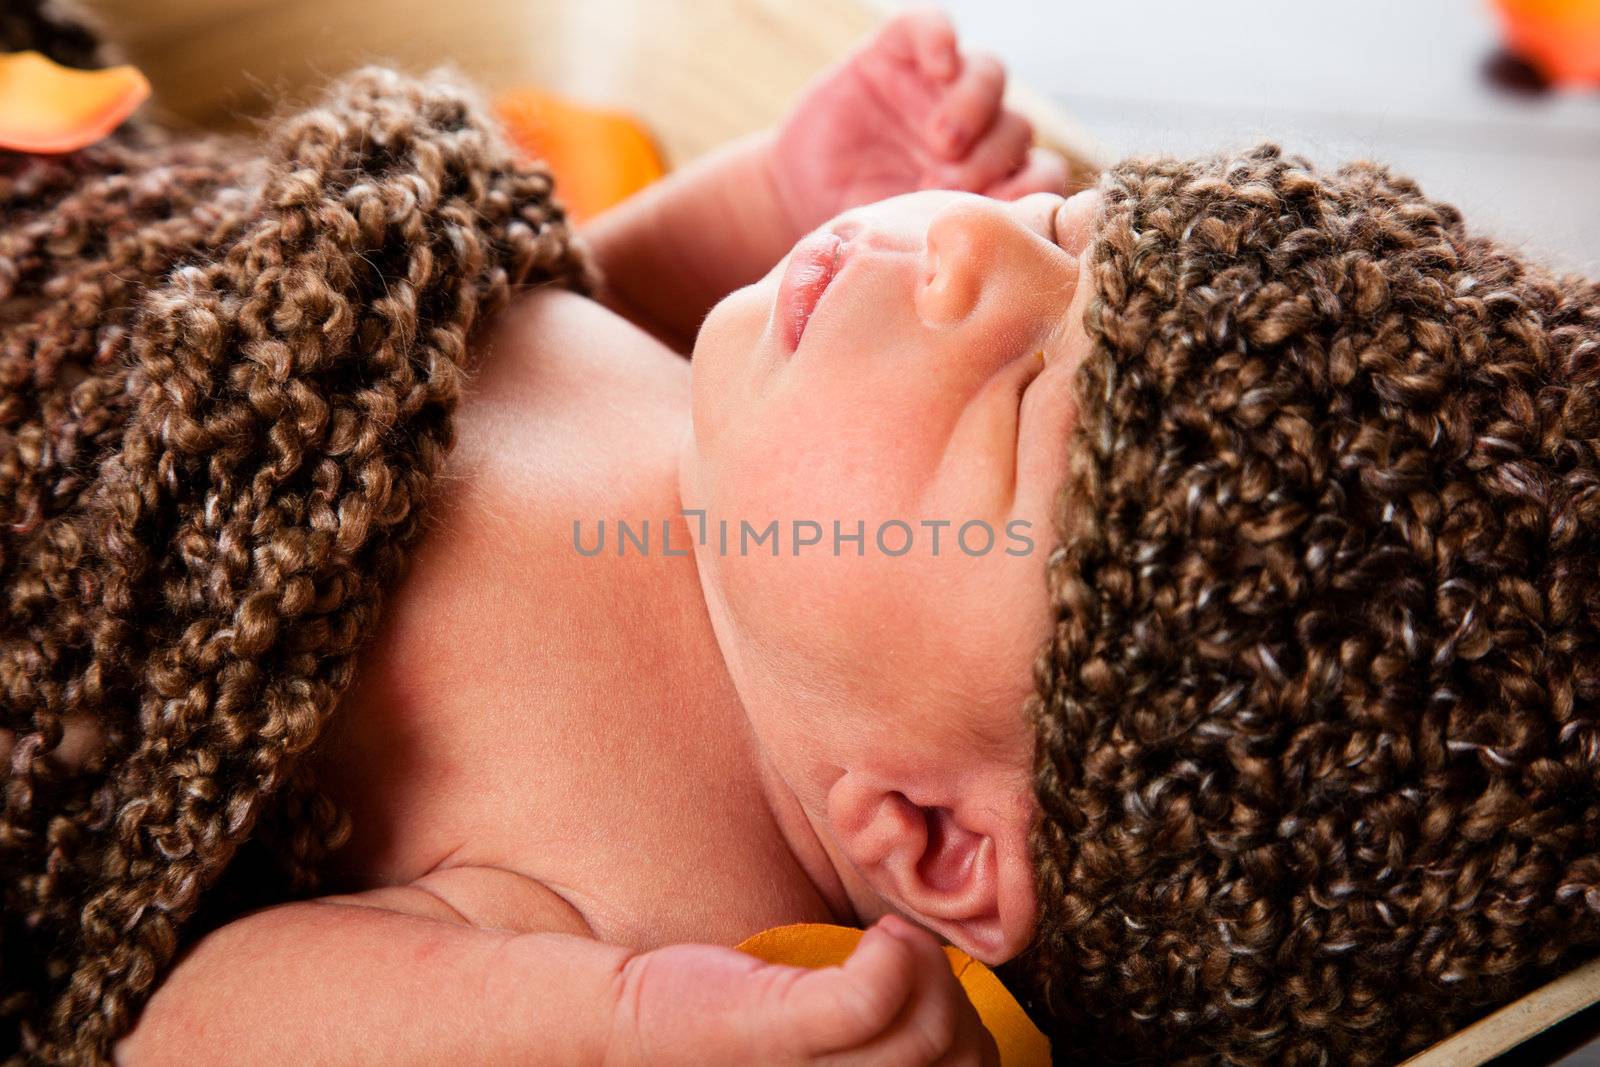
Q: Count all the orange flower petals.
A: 4